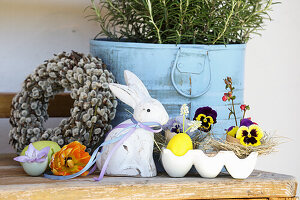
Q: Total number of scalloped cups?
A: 3